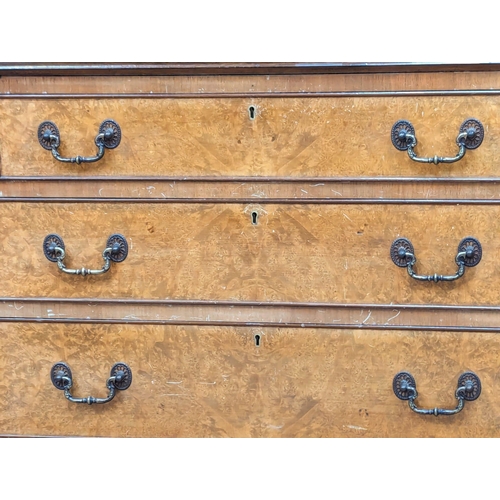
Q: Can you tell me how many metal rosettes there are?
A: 12